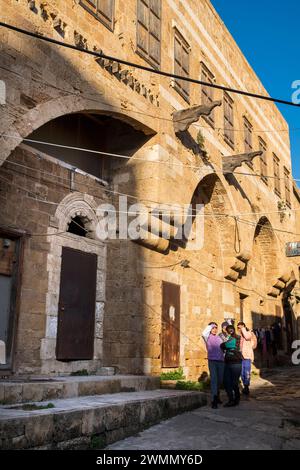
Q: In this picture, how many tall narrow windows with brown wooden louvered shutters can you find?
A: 9